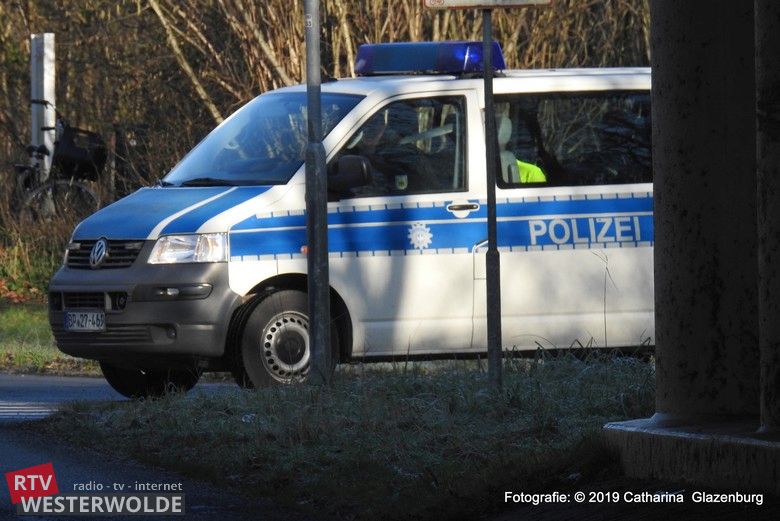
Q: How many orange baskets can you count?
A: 0